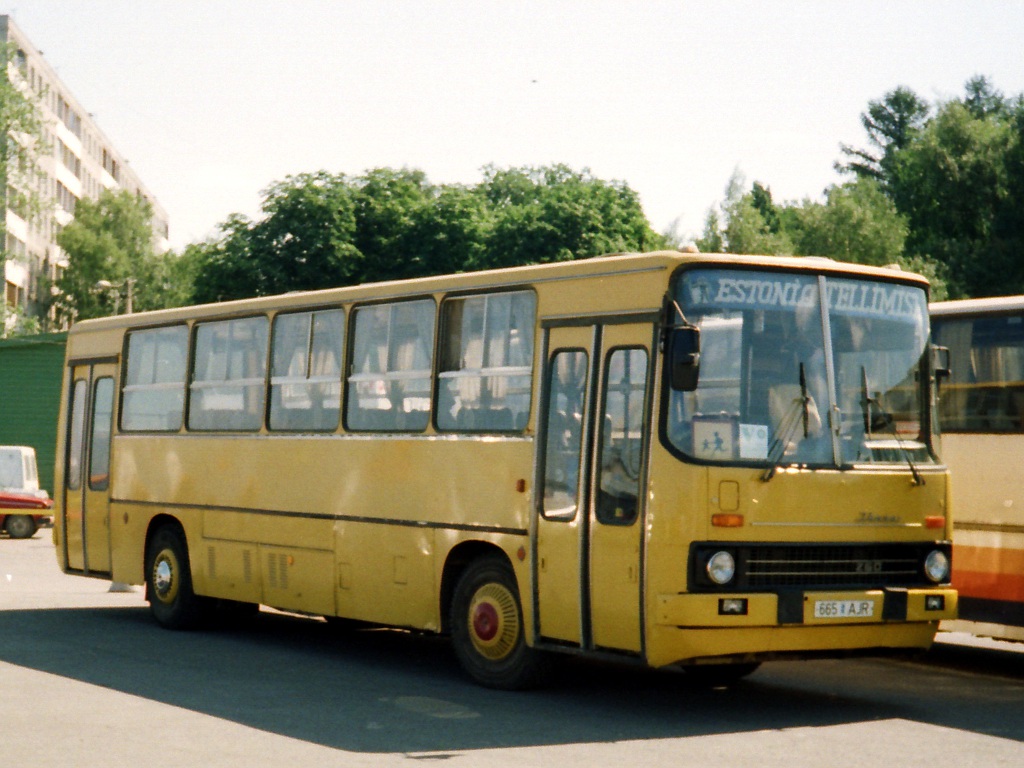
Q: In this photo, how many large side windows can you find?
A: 5